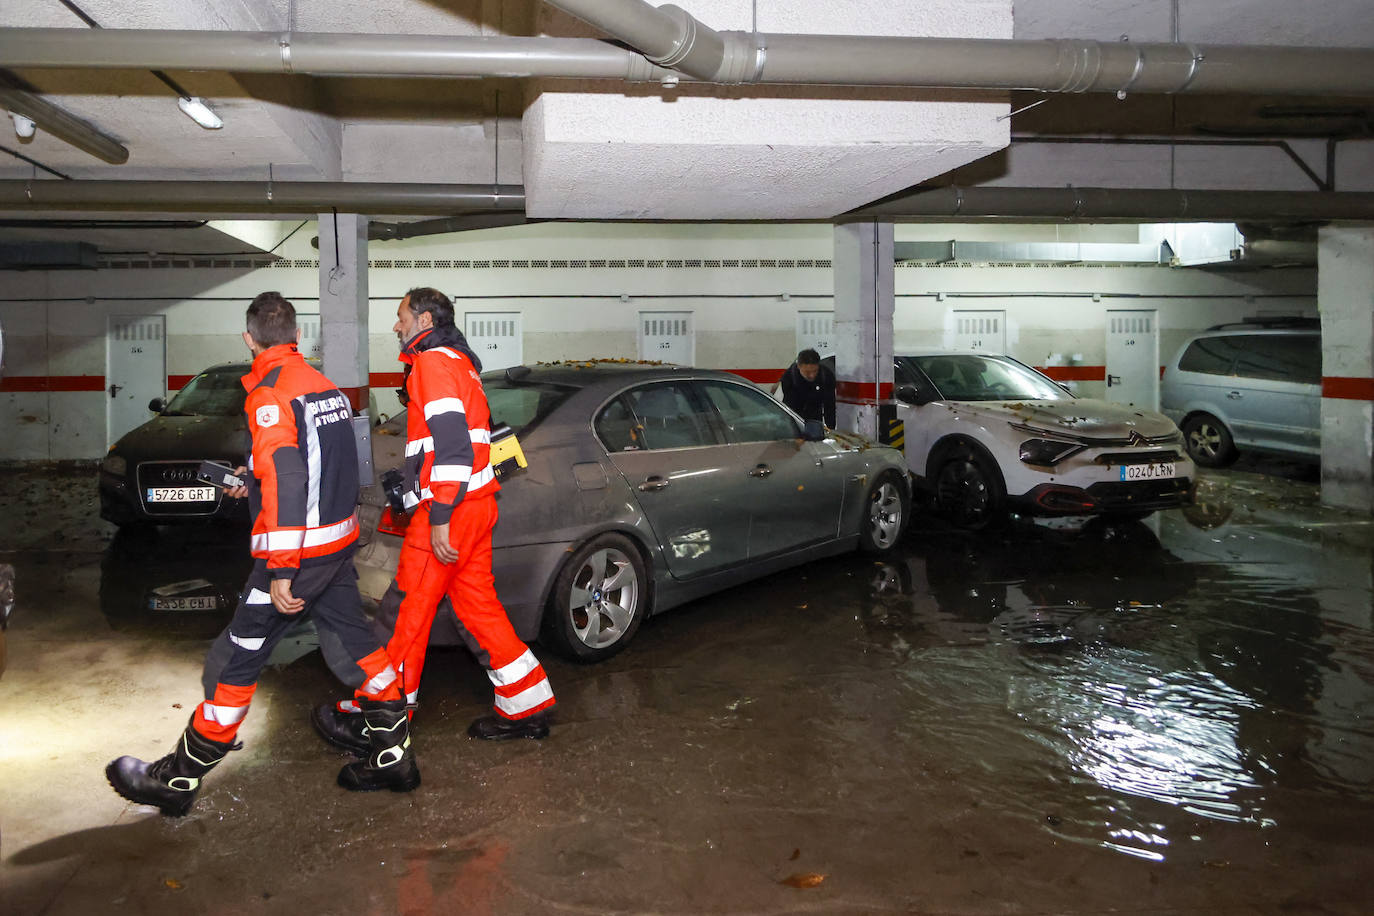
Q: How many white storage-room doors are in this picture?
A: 7